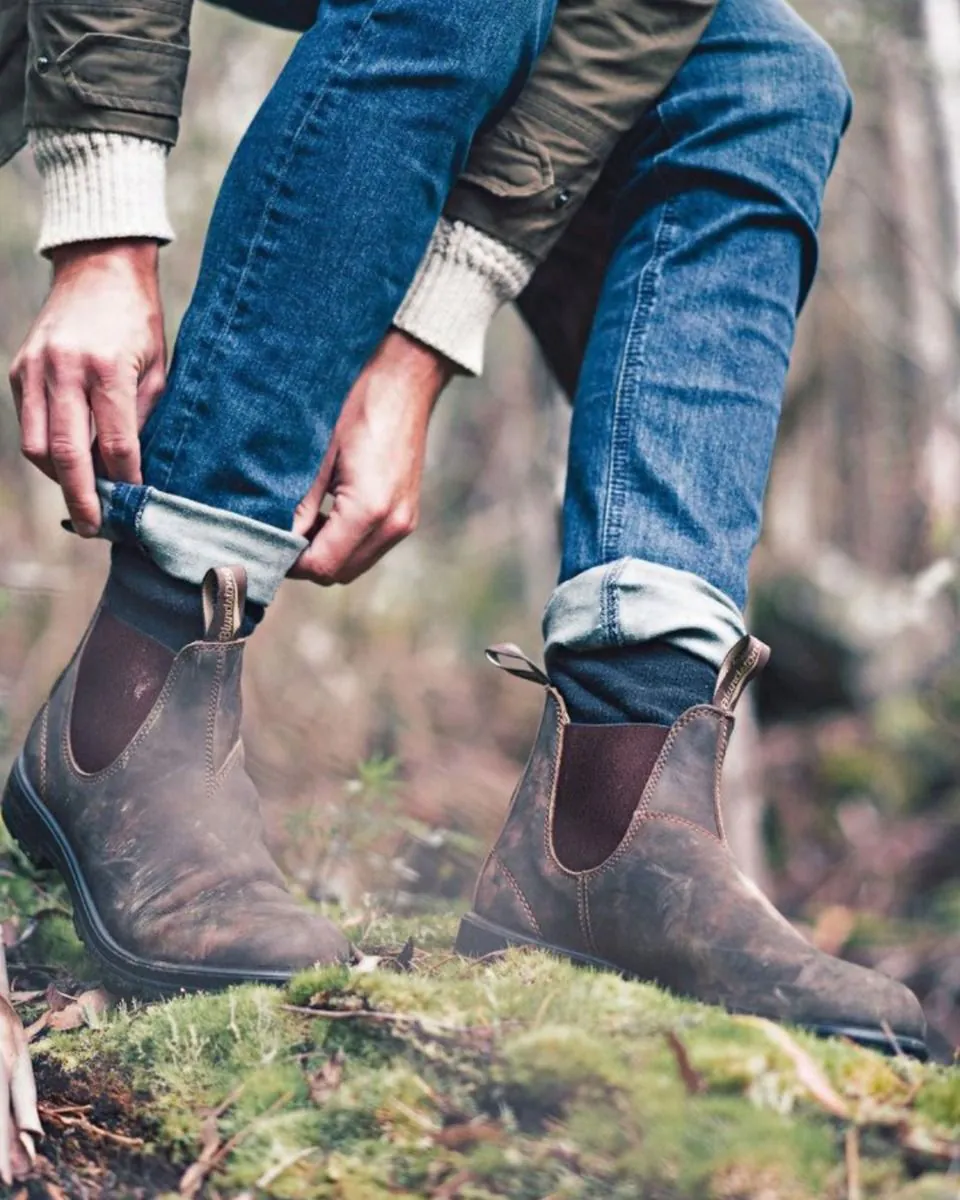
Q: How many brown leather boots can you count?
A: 2